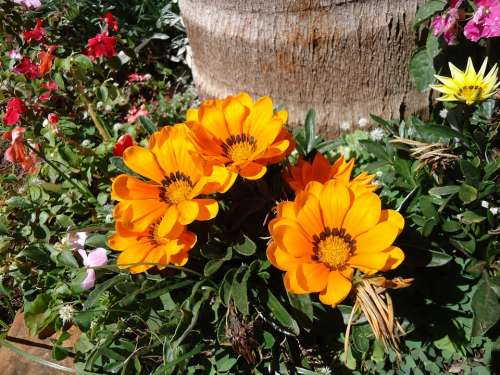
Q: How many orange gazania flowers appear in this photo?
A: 5